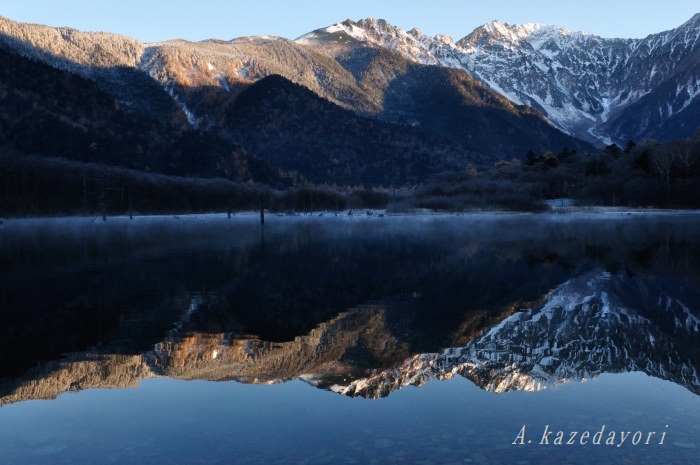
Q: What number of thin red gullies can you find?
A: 0